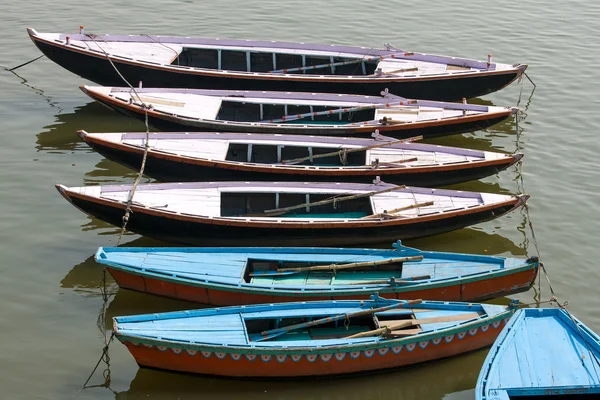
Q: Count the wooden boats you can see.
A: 7